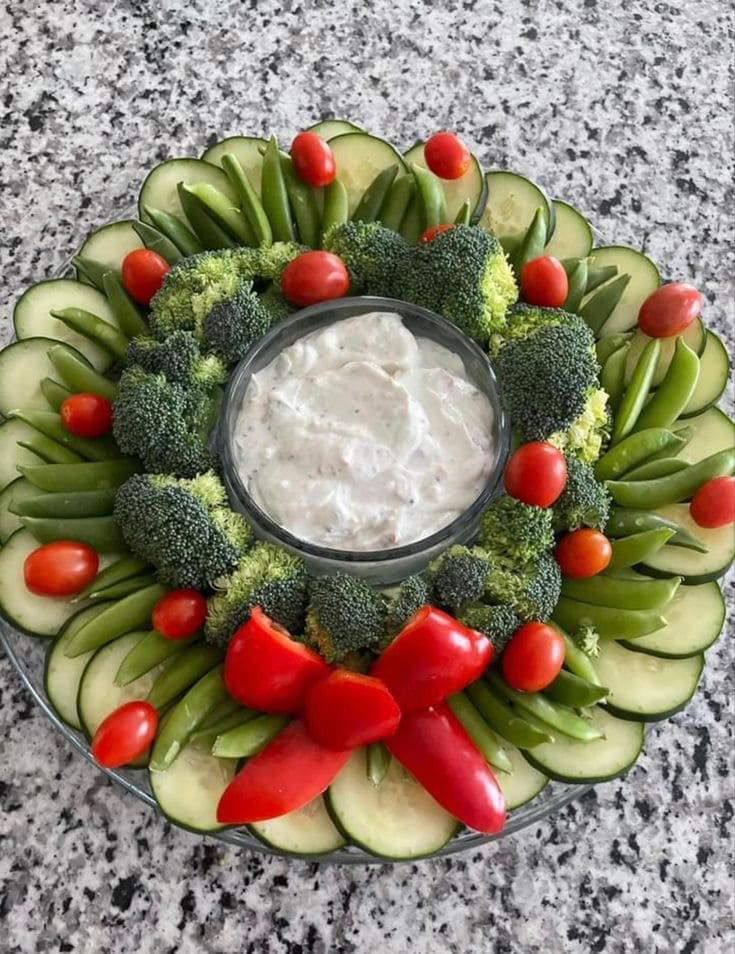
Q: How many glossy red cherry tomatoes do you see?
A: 15